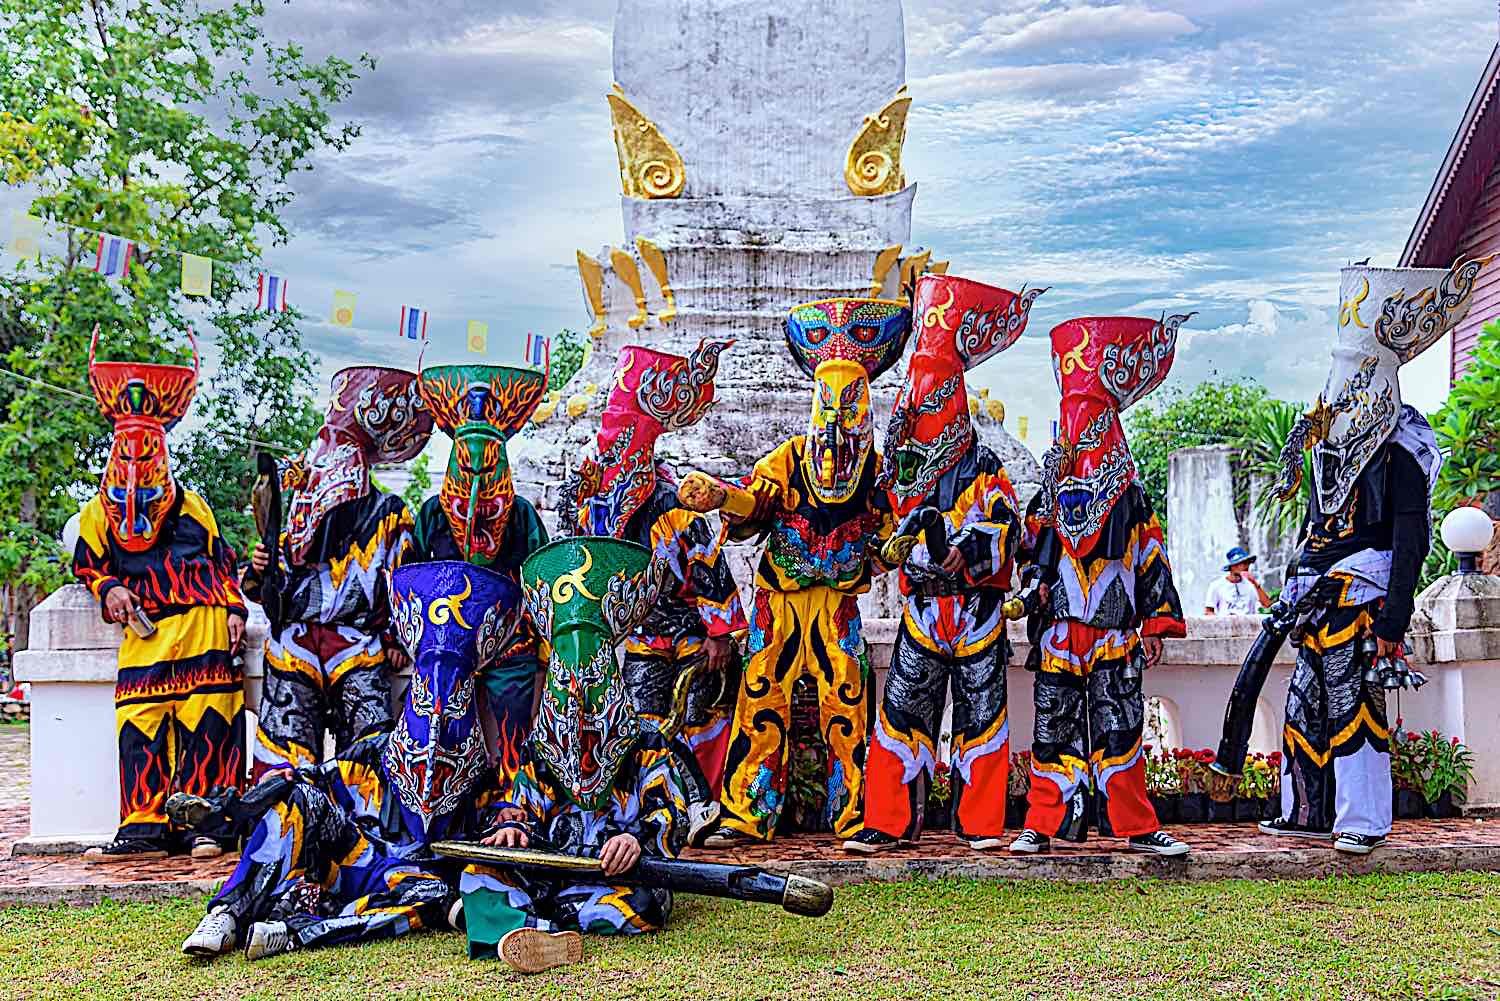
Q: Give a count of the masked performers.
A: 10